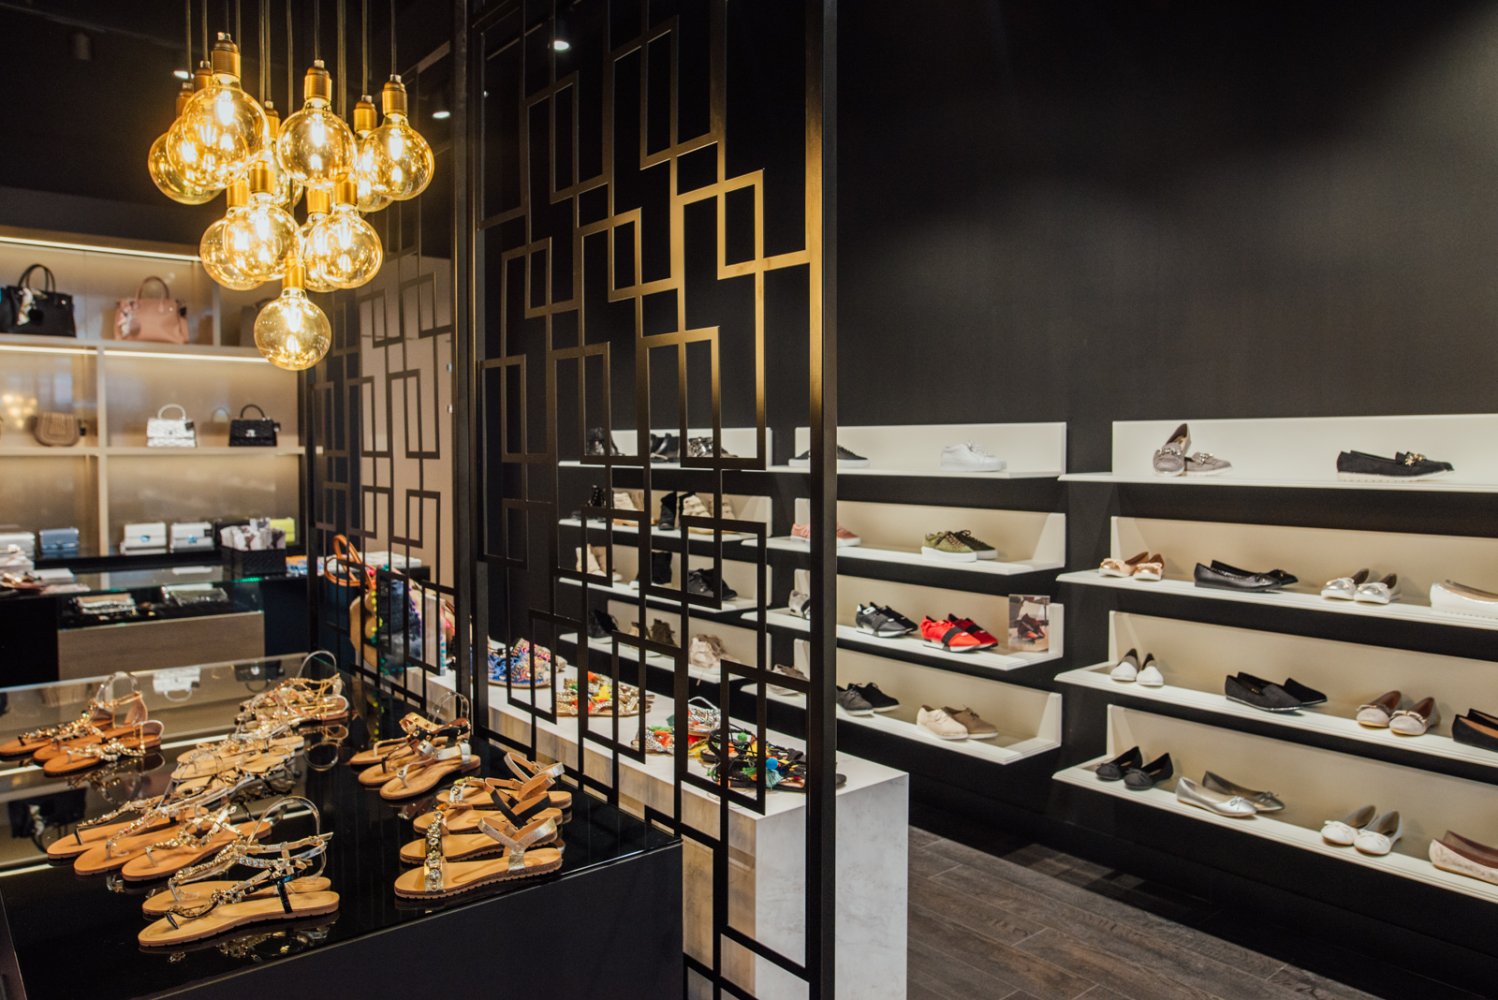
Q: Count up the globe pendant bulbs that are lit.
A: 12